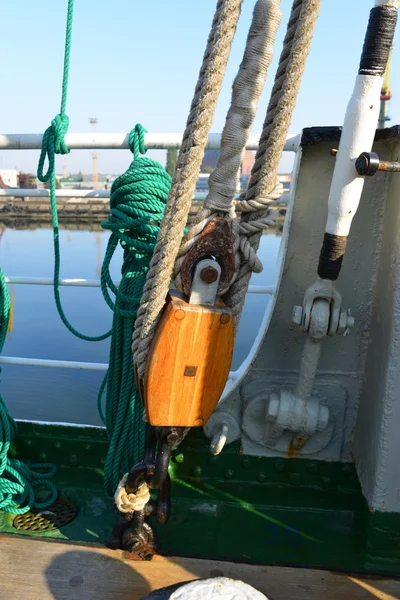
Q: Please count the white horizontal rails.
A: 4